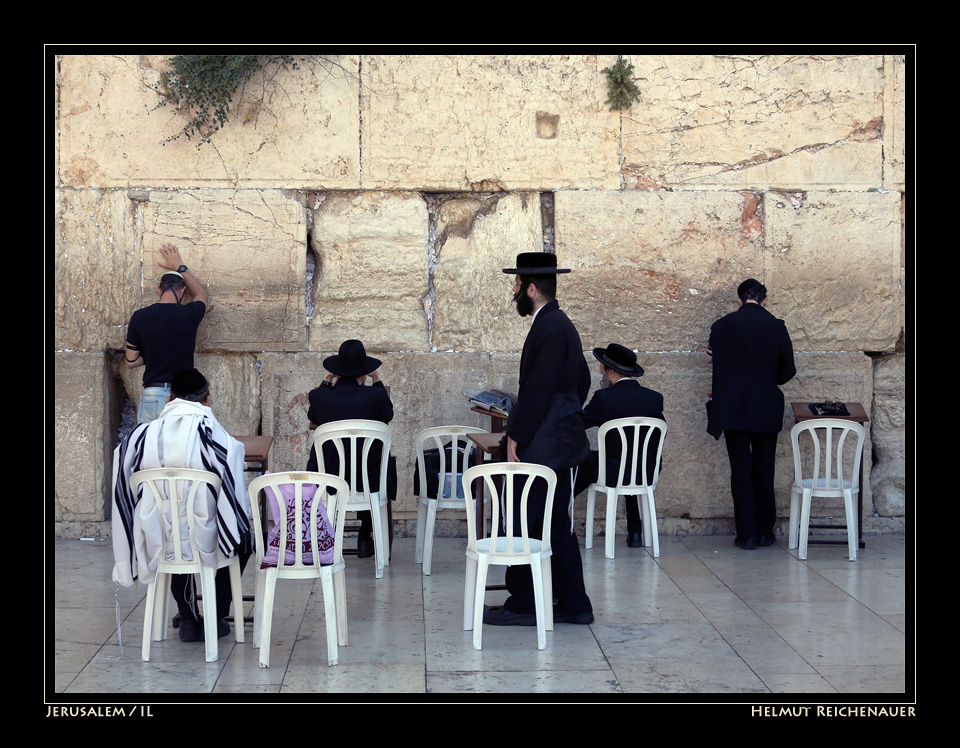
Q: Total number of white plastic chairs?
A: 7